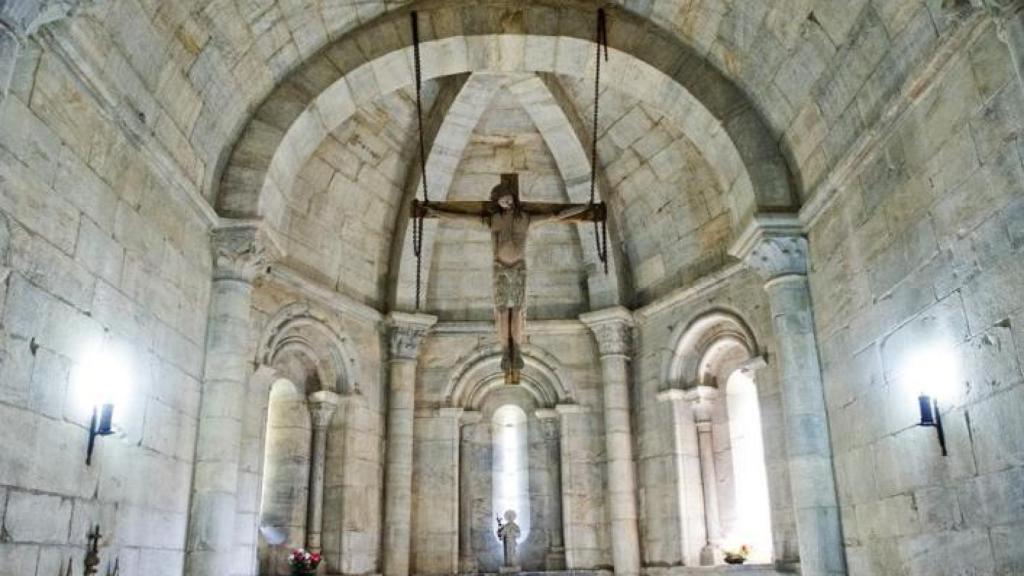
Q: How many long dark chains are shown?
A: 2